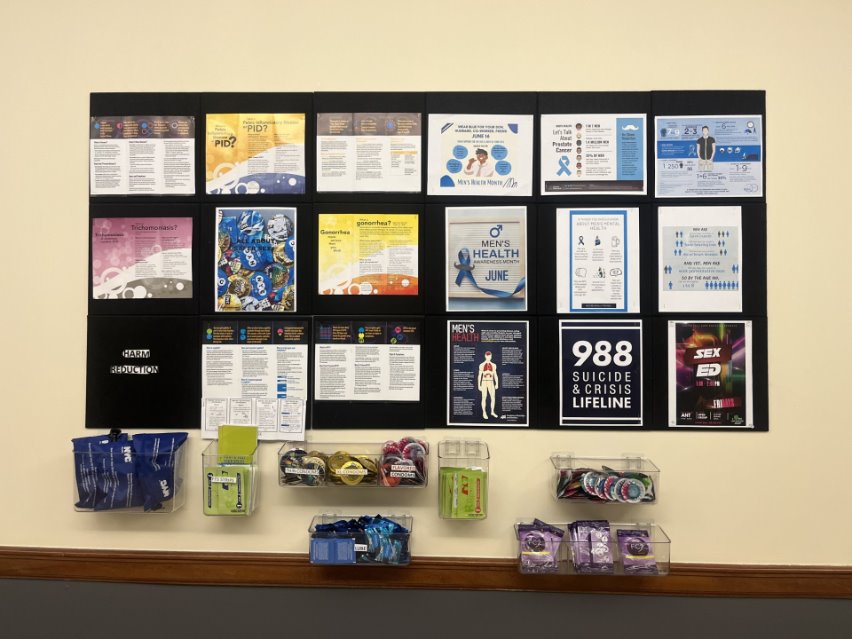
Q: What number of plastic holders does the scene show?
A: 7